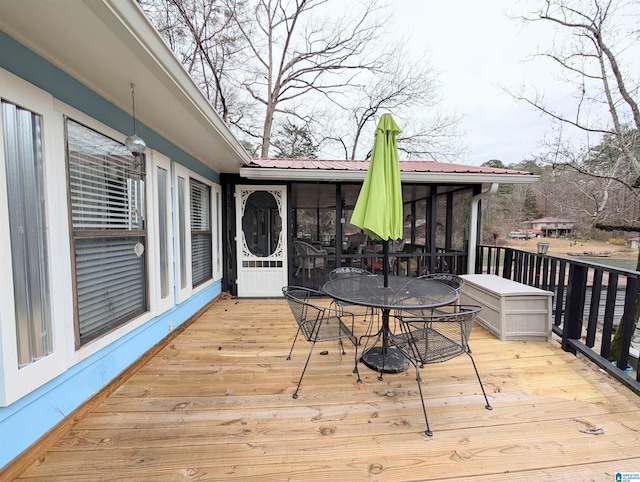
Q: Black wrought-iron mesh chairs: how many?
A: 4